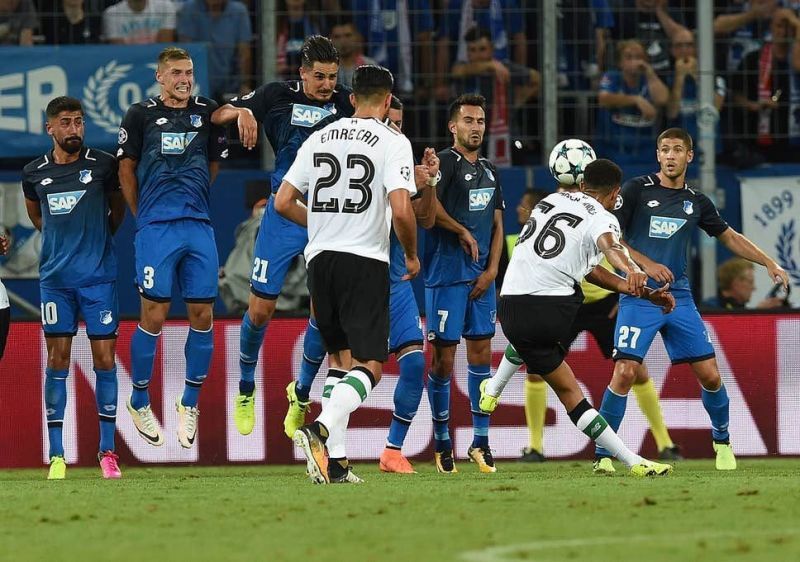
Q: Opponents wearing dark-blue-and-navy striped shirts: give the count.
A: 6